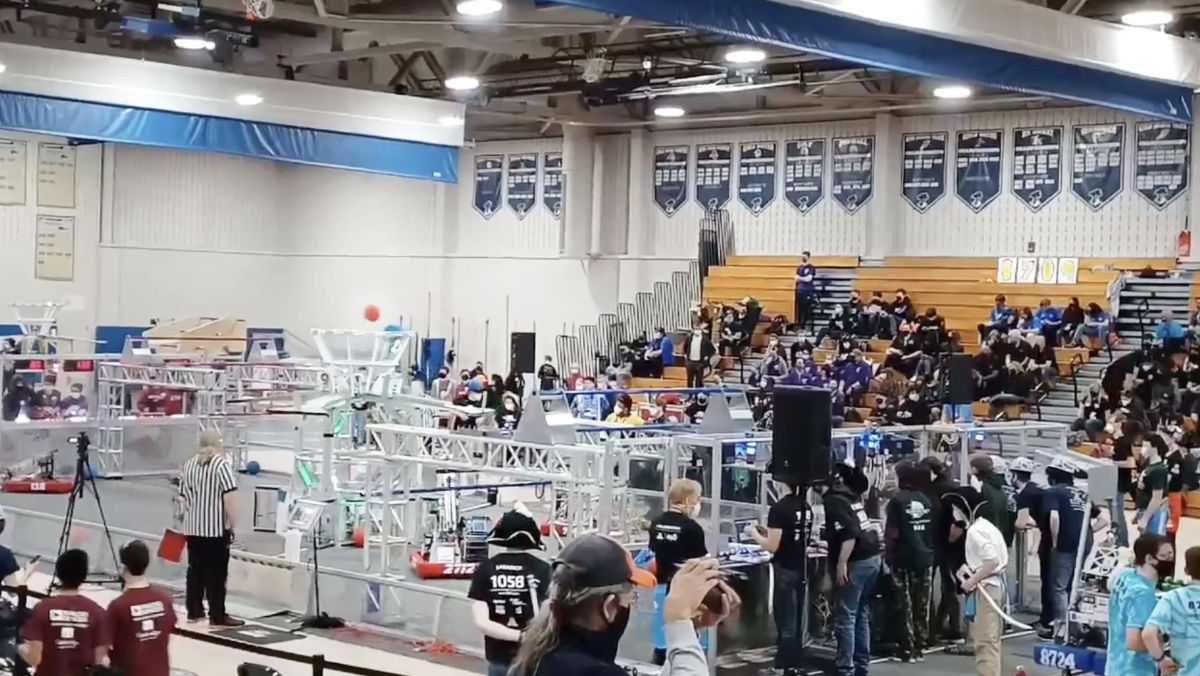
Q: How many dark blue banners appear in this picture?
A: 13